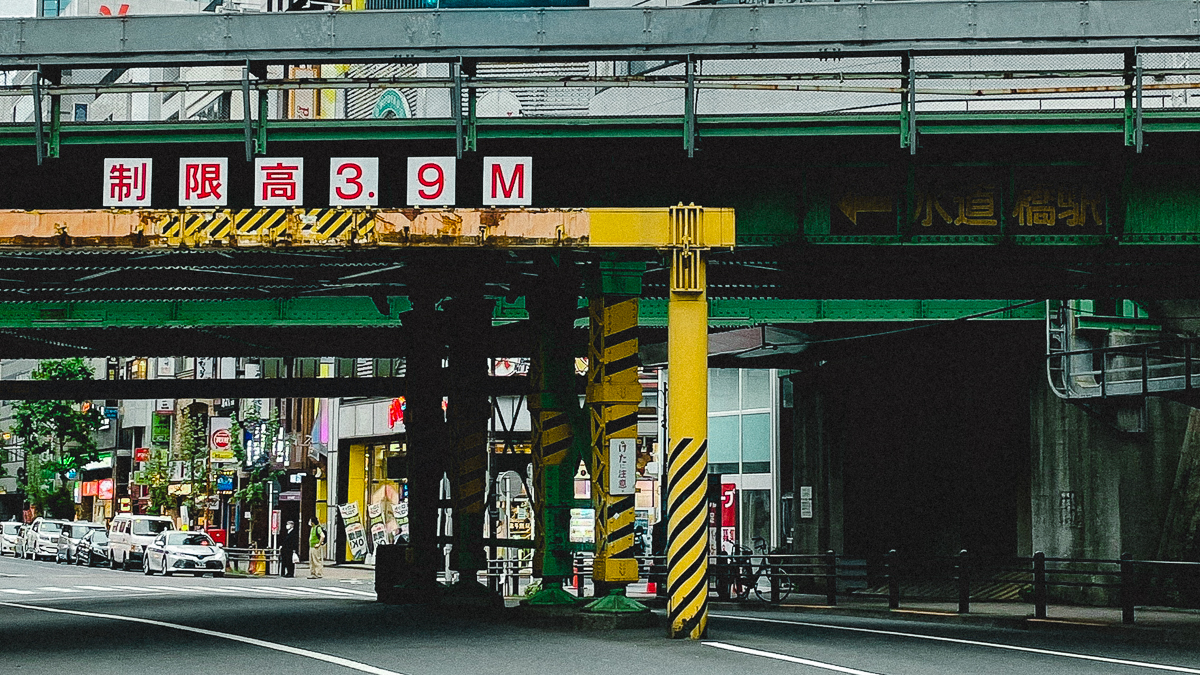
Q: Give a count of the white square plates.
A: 6